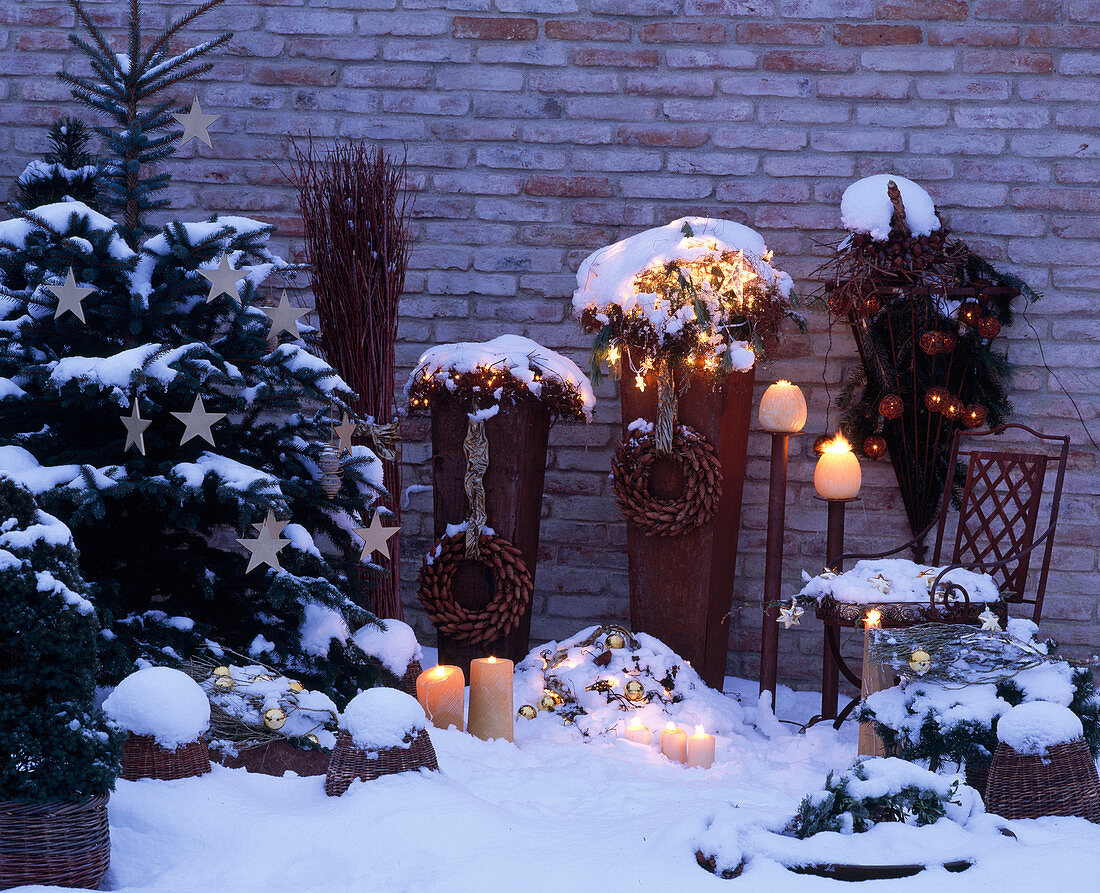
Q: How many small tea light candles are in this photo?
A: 3